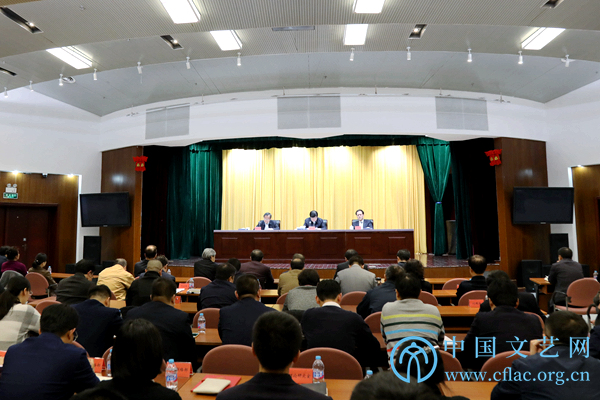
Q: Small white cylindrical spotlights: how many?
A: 12